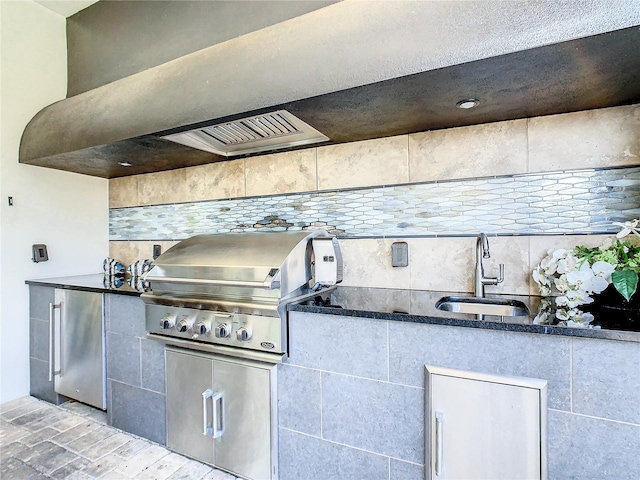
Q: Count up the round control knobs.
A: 5